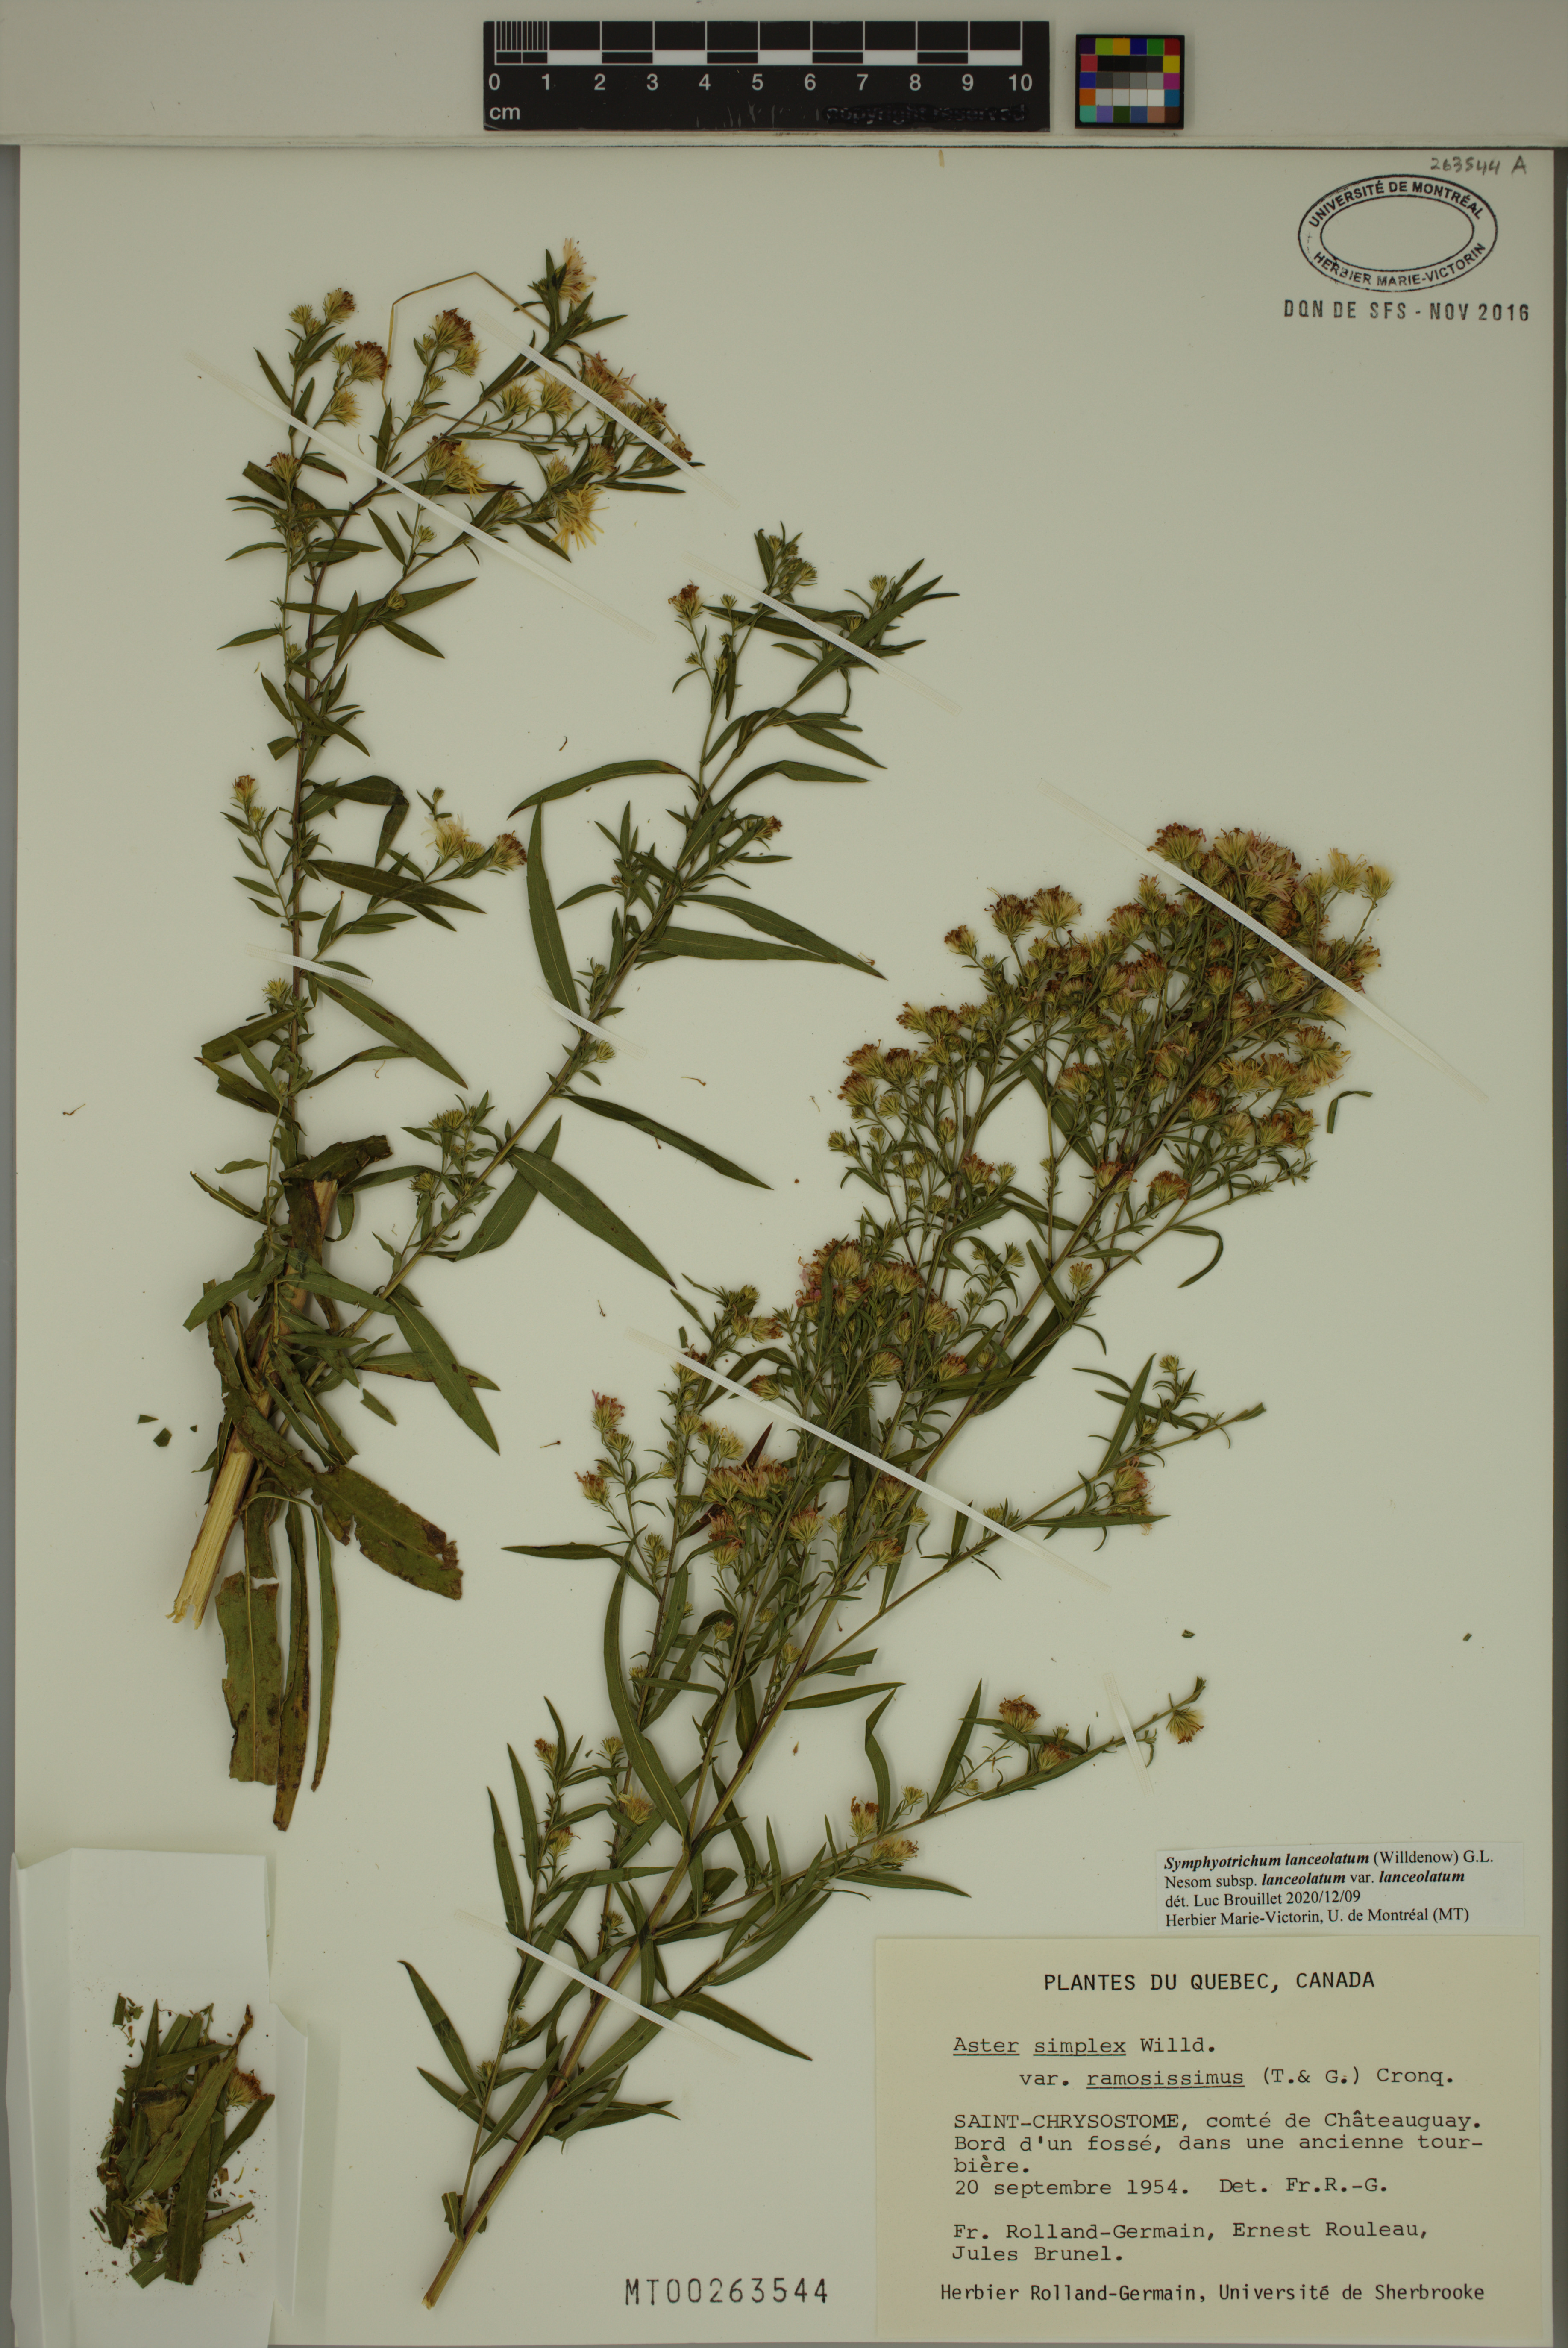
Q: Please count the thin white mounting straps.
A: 9